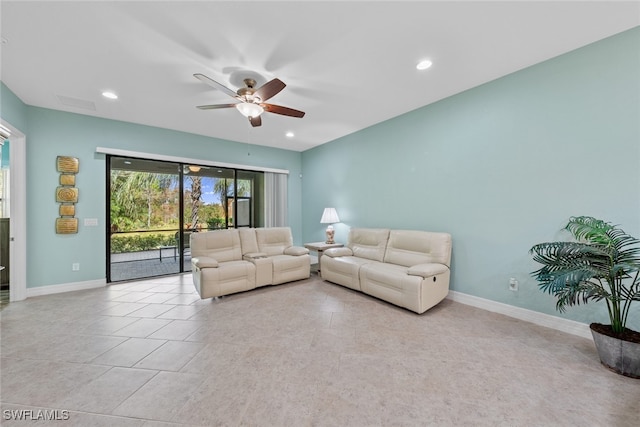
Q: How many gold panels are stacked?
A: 5